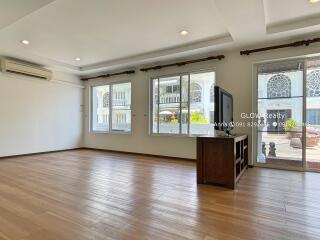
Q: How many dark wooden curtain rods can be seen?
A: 3